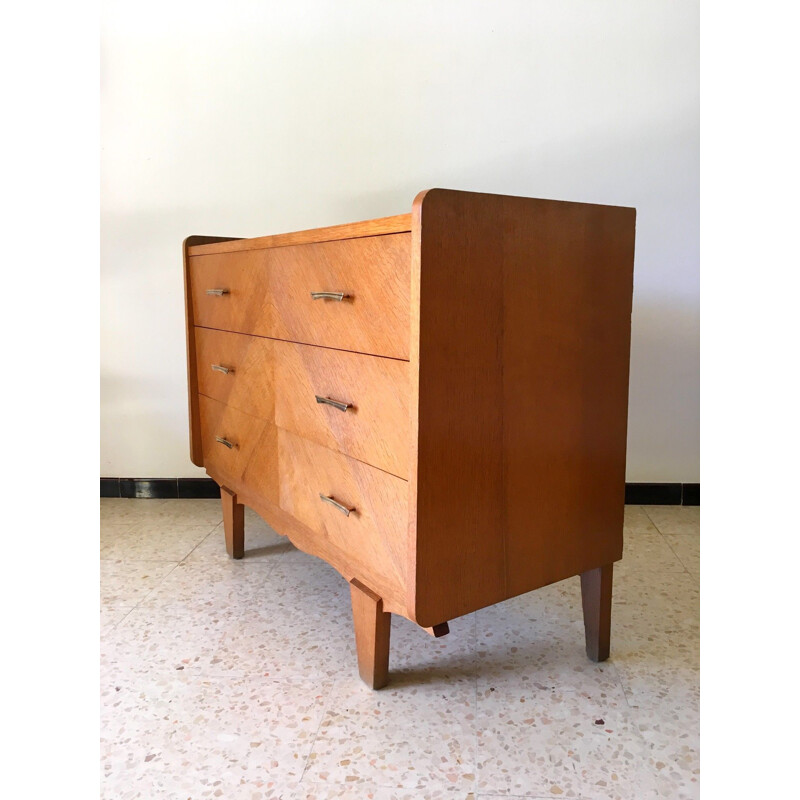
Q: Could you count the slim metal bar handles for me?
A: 6